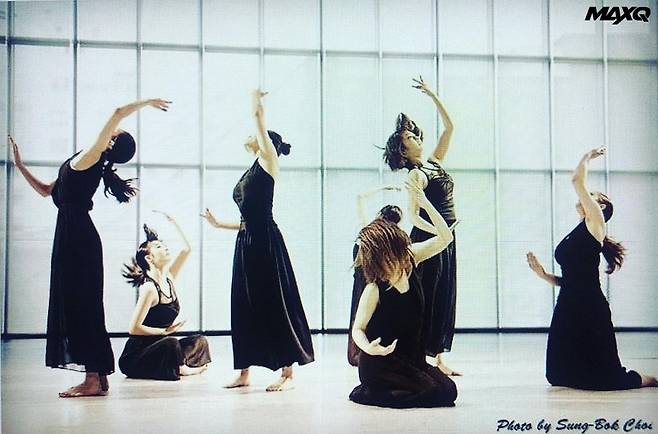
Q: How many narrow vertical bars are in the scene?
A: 11